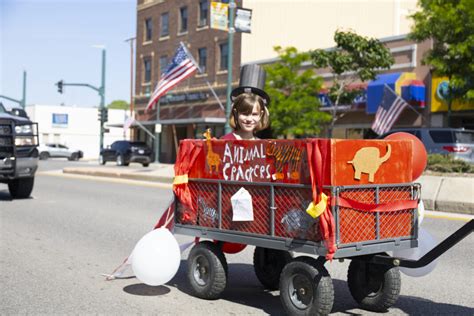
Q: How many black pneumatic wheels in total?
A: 4